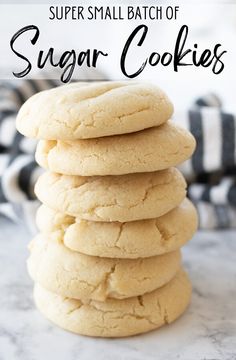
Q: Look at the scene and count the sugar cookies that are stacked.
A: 6